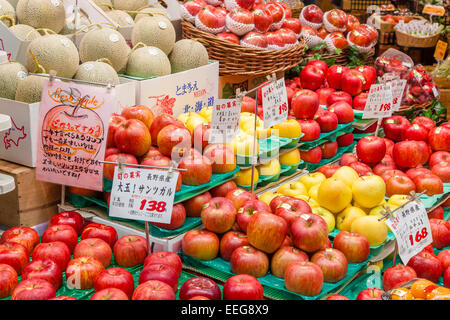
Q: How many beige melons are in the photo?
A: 15